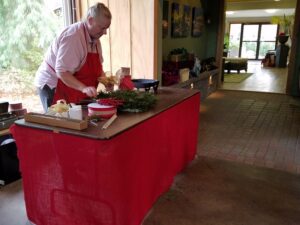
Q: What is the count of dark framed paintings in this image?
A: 3